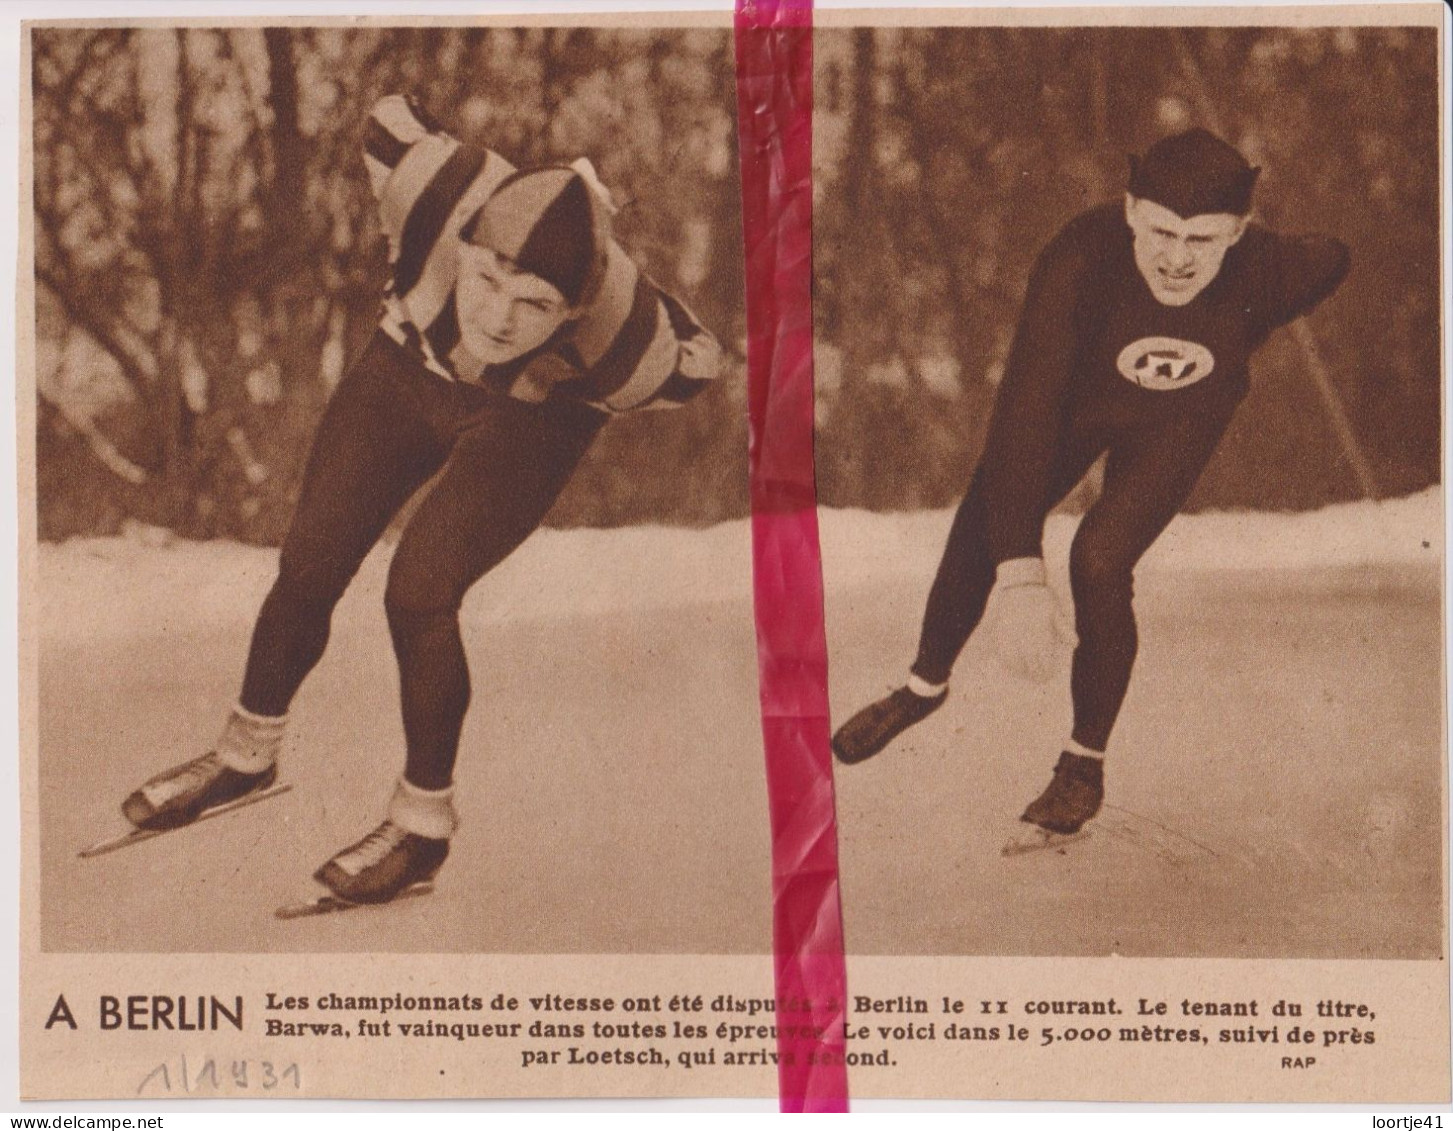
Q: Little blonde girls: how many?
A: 0